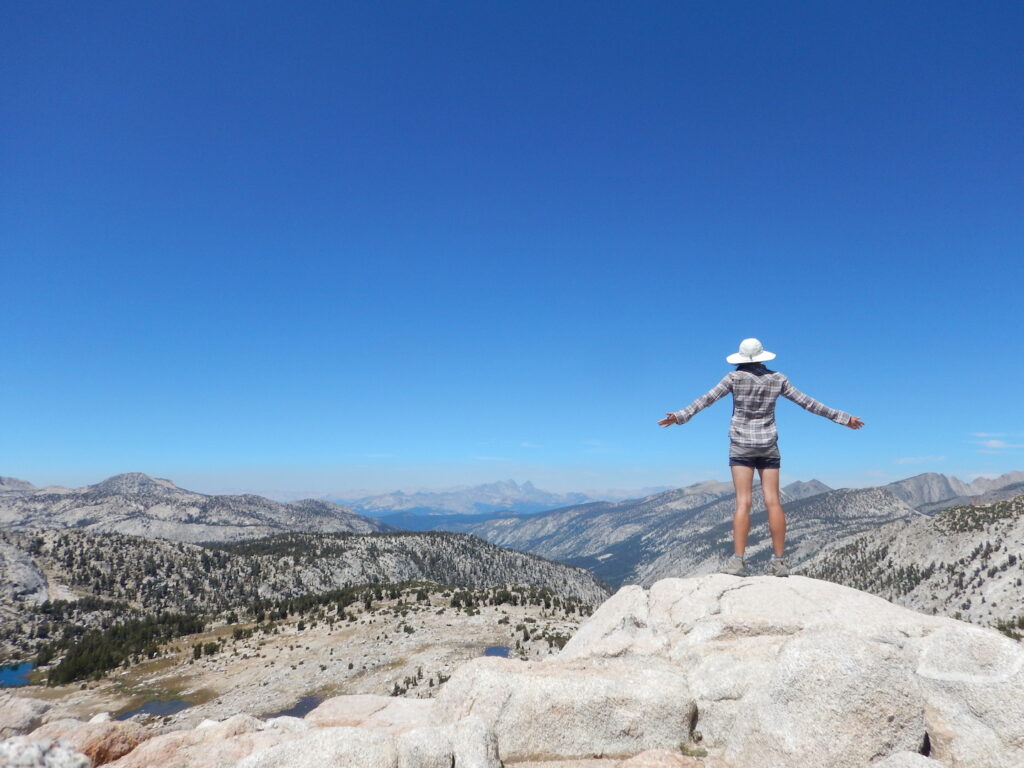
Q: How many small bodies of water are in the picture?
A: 4